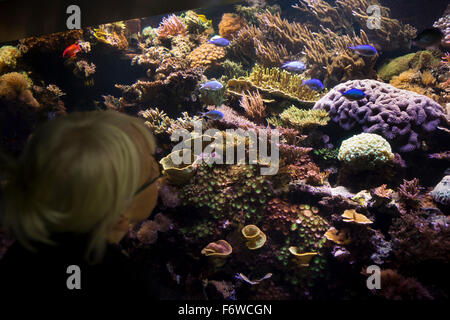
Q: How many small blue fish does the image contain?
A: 7